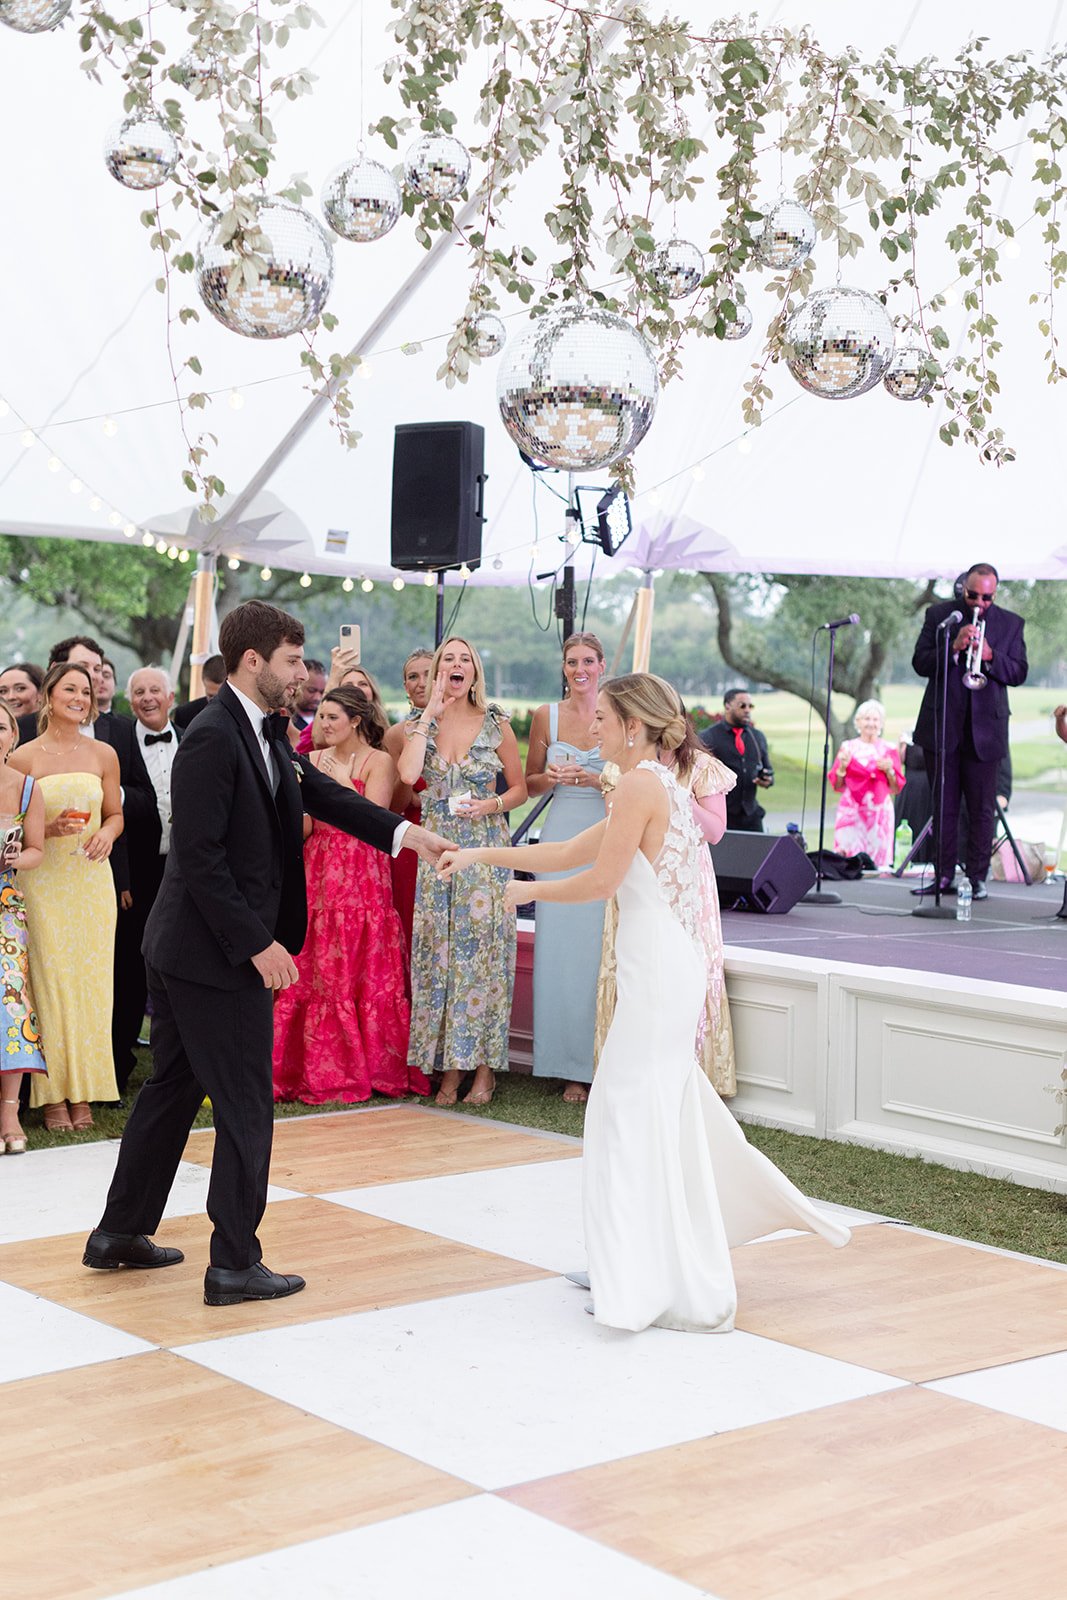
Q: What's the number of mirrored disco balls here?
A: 13